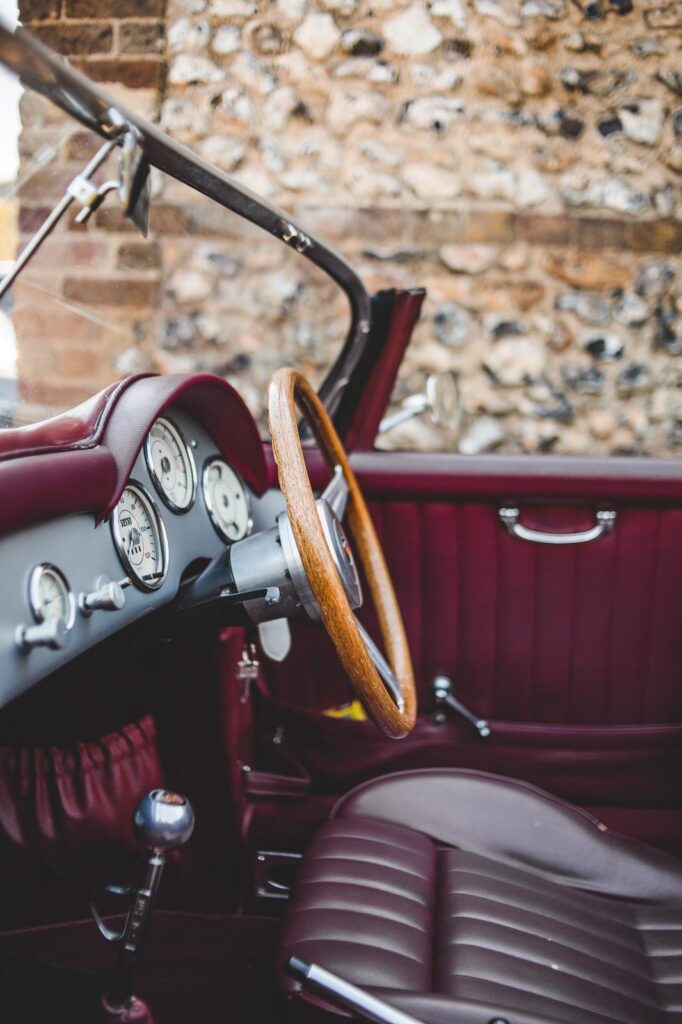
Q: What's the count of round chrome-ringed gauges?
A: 4